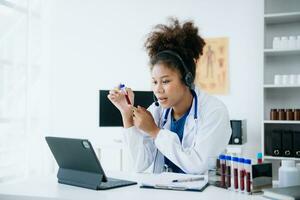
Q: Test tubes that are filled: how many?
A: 6